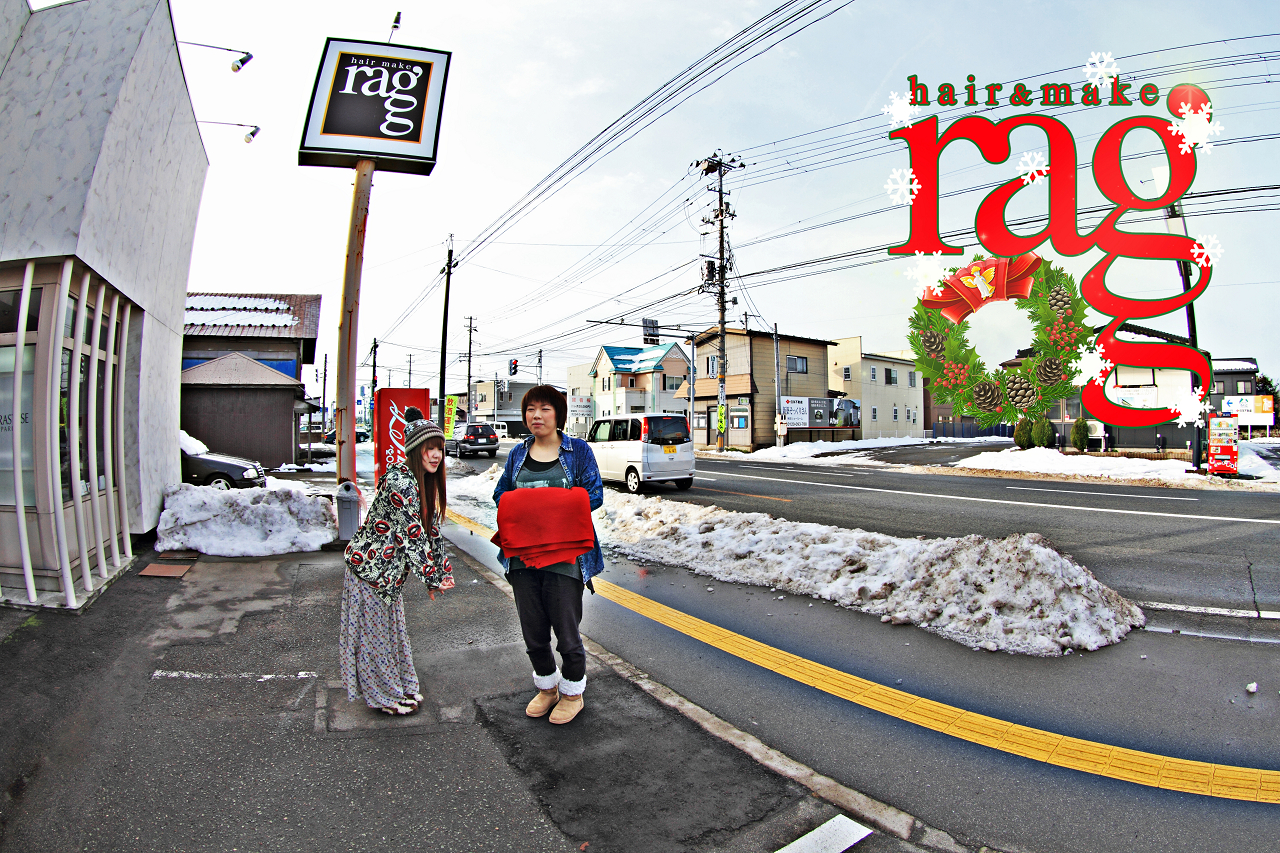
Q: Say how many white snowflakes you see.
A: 9